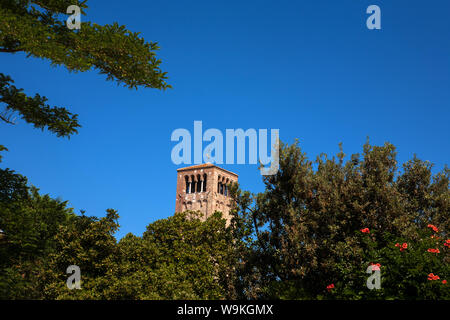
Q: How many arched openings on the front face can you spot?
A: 4